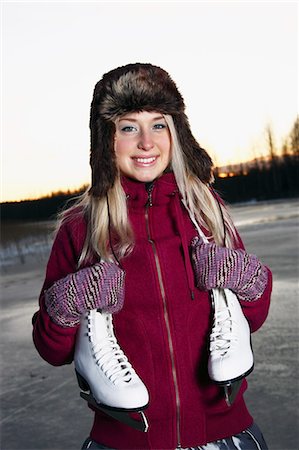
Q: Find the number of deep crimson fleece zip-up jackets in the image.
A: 1